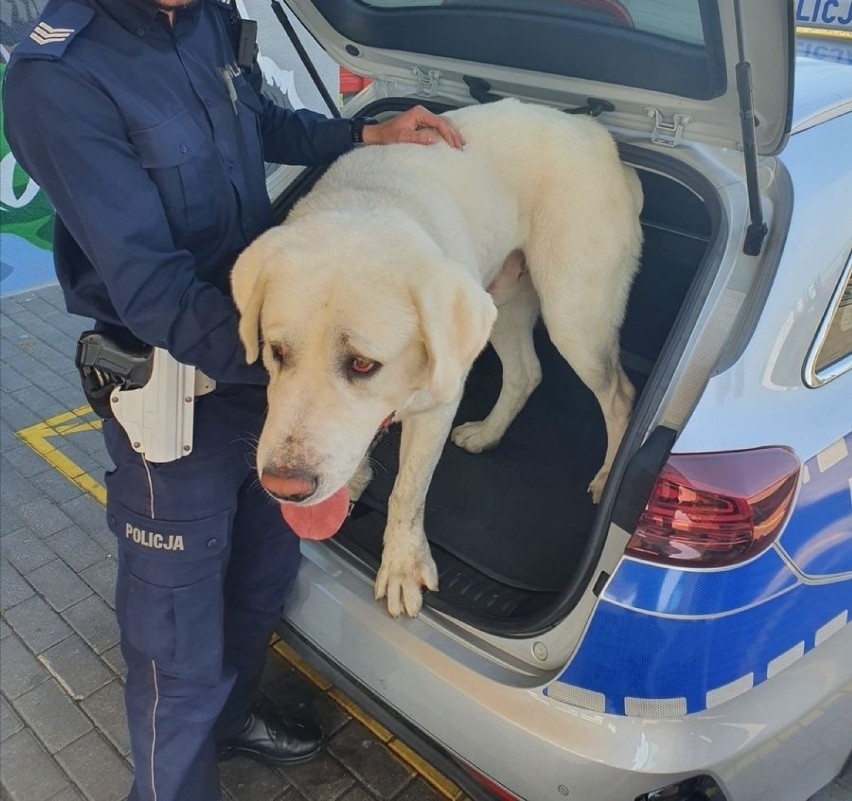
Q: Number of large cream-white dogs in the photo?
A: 1